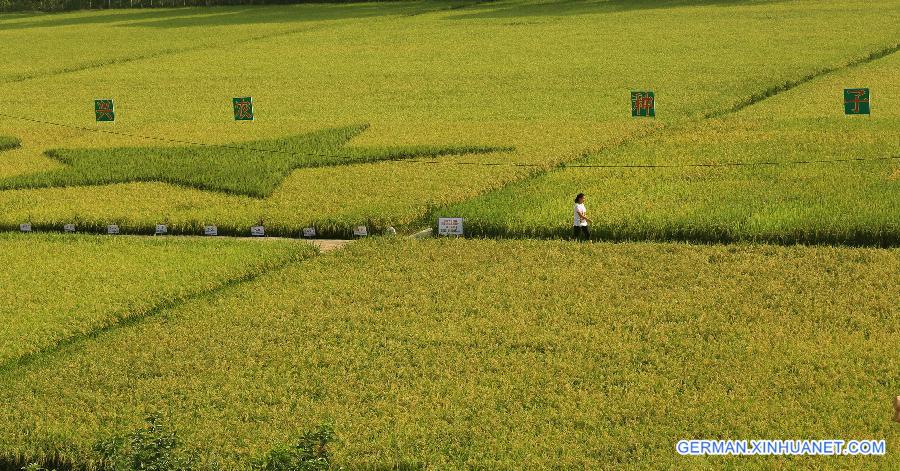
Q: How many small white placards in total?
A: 8